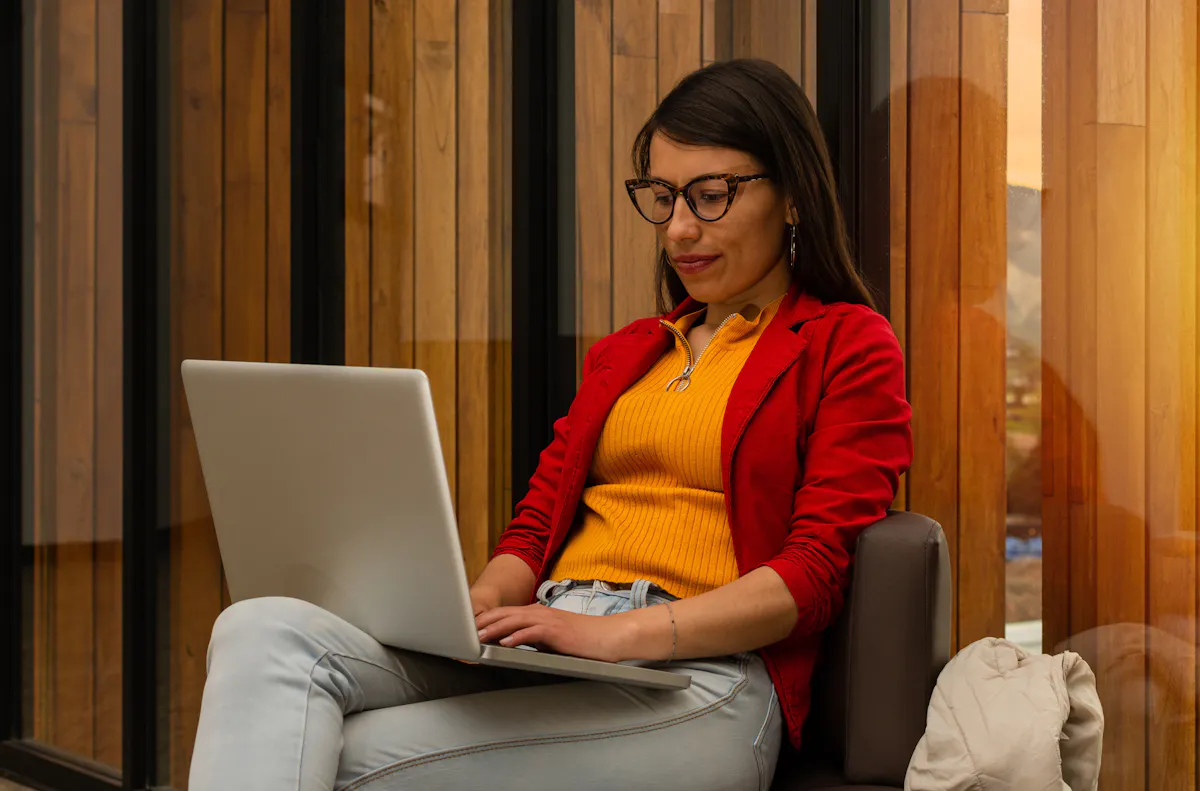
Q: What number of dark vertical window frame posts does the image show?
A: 5